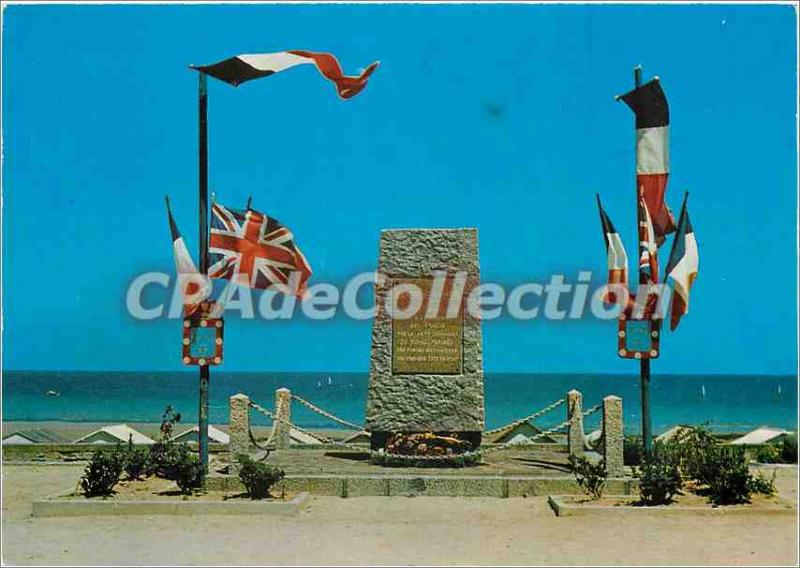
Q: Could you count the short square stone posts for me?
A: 4